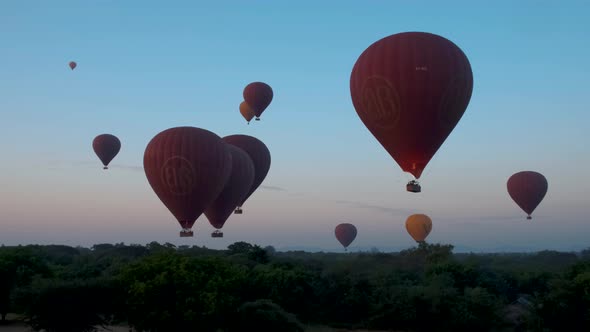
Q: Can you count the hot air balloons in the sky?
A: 11